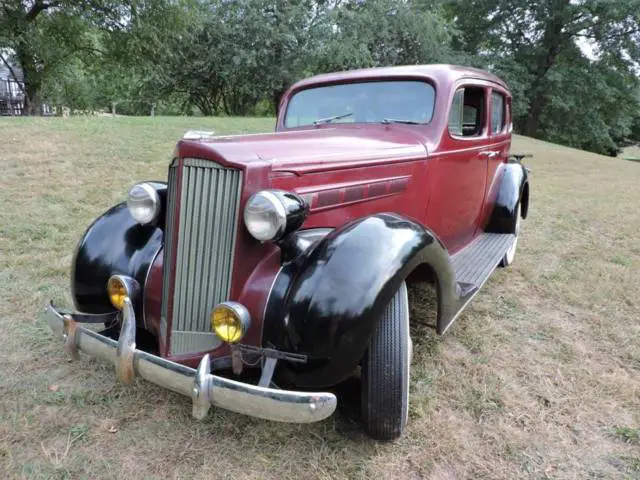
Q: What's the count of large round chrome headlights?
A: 2